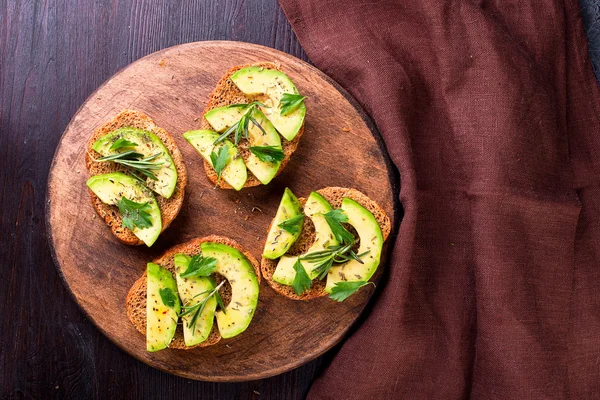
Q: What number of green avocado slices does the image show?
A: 11